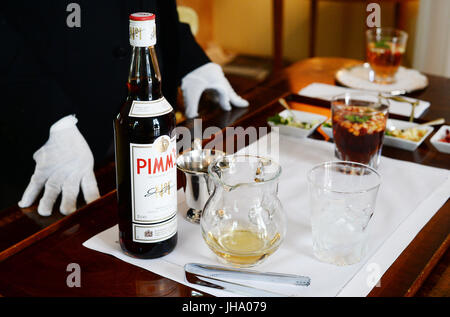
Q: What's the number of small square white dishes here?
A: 4